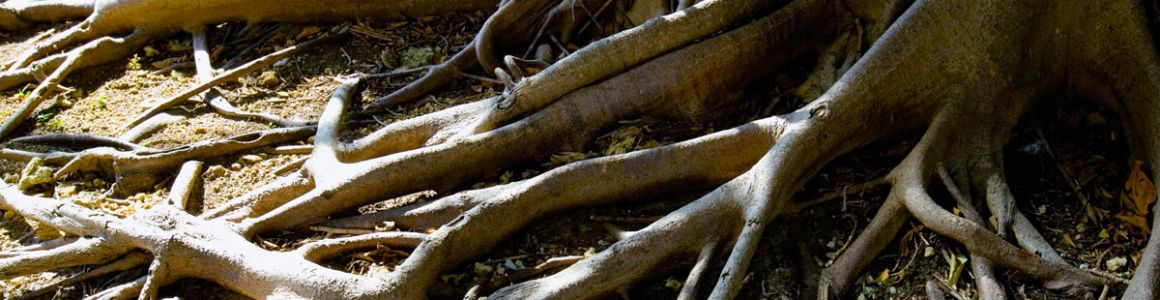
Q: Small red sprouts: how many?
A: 0